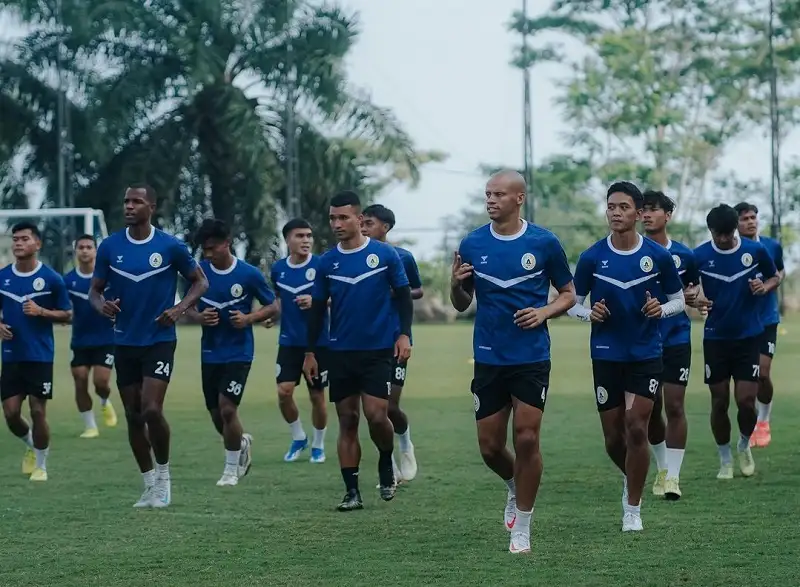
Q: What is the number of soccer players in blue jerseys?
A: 12